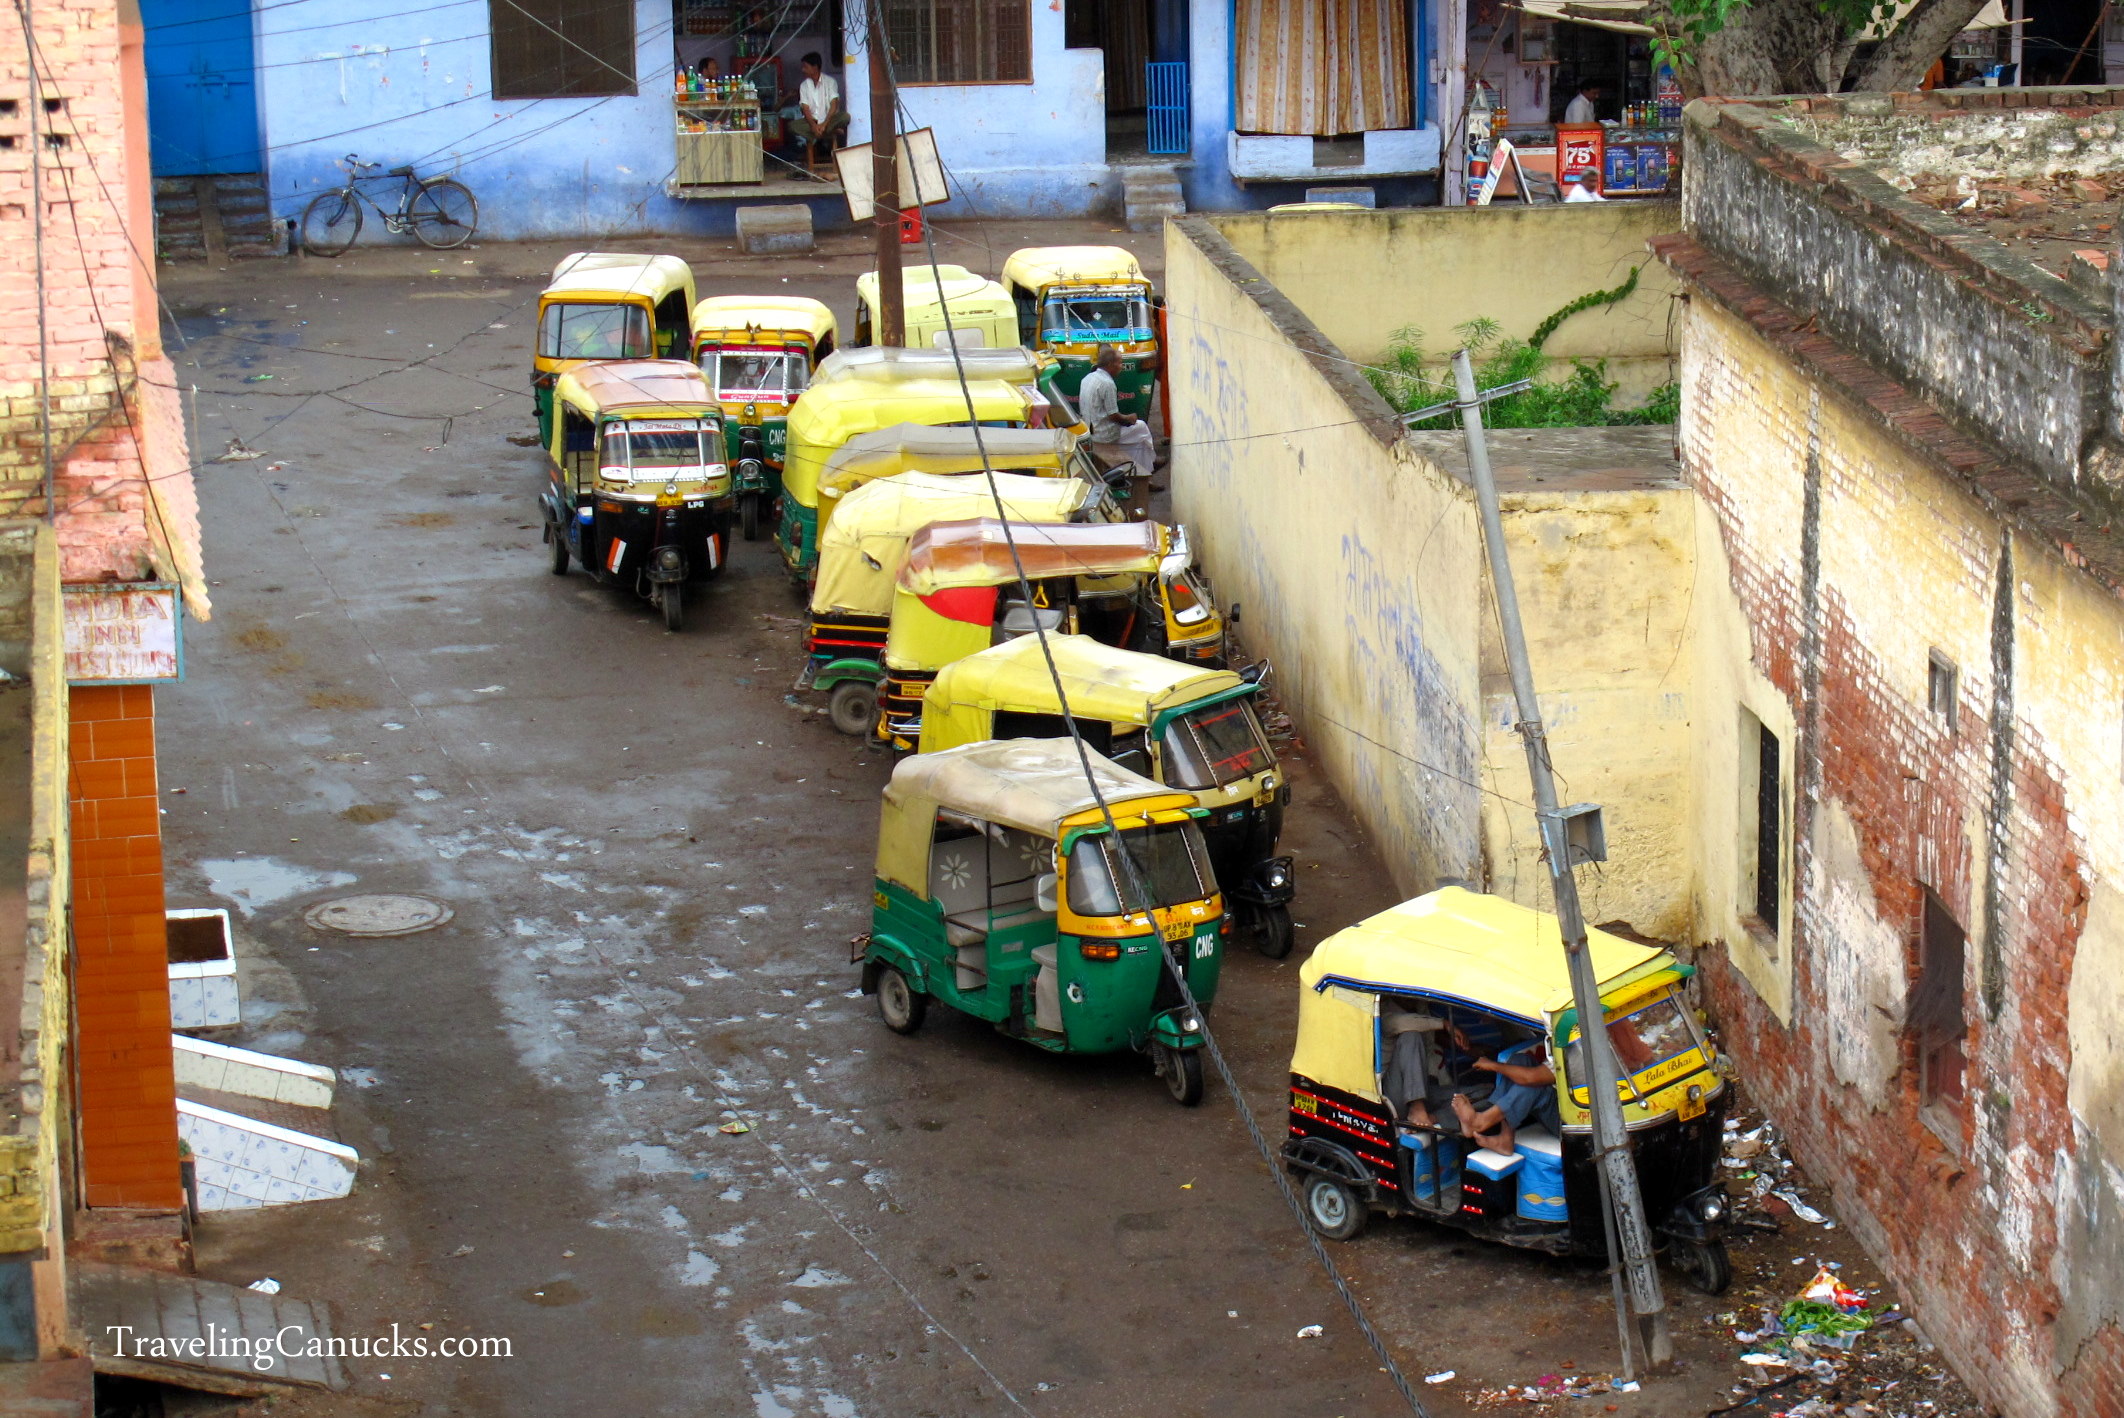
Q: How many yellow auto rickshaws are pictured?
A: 13